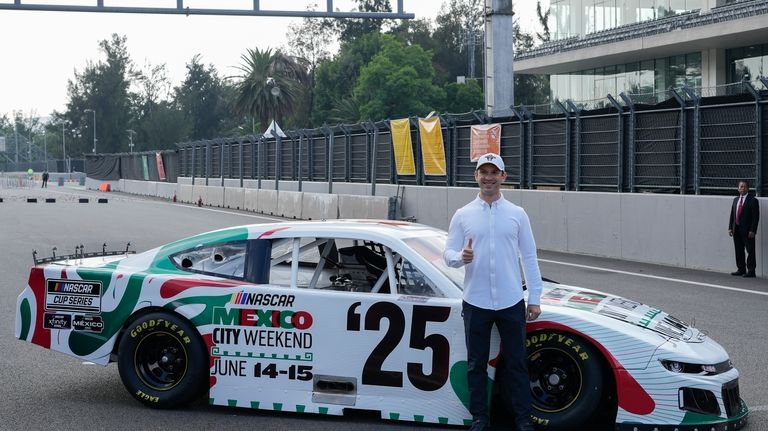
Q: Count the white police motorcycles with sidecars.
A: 0